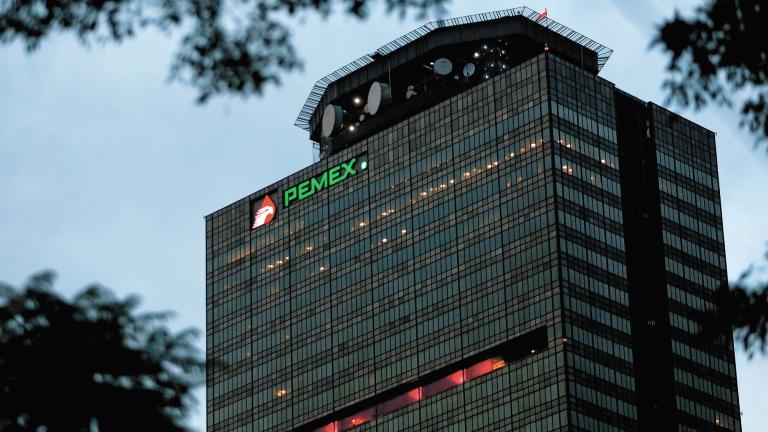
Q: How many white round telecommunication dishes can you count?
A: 4